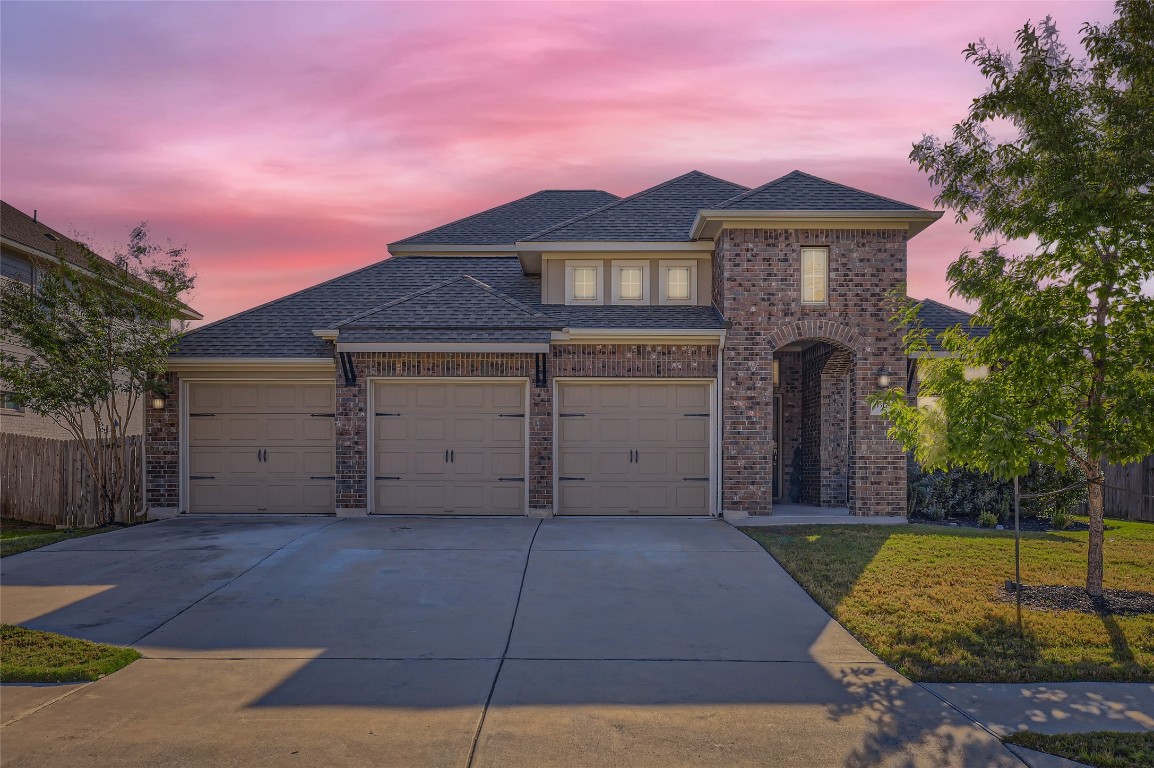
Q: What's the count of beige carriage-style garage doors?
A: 3